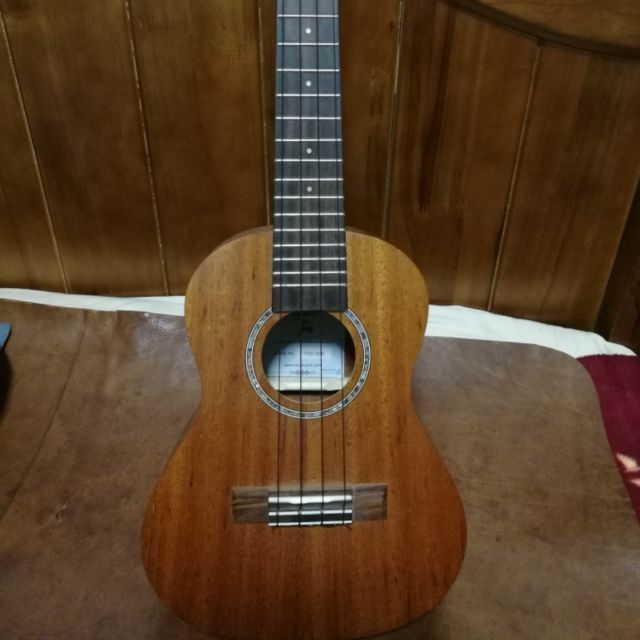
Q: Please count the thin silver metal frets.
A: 15